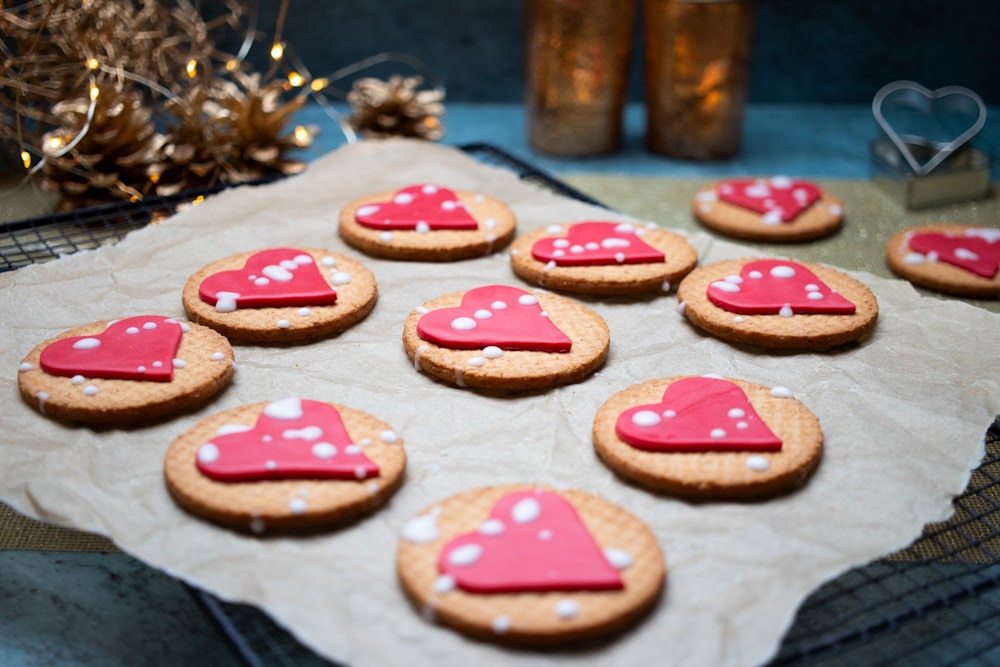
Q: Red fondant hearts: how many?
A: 11